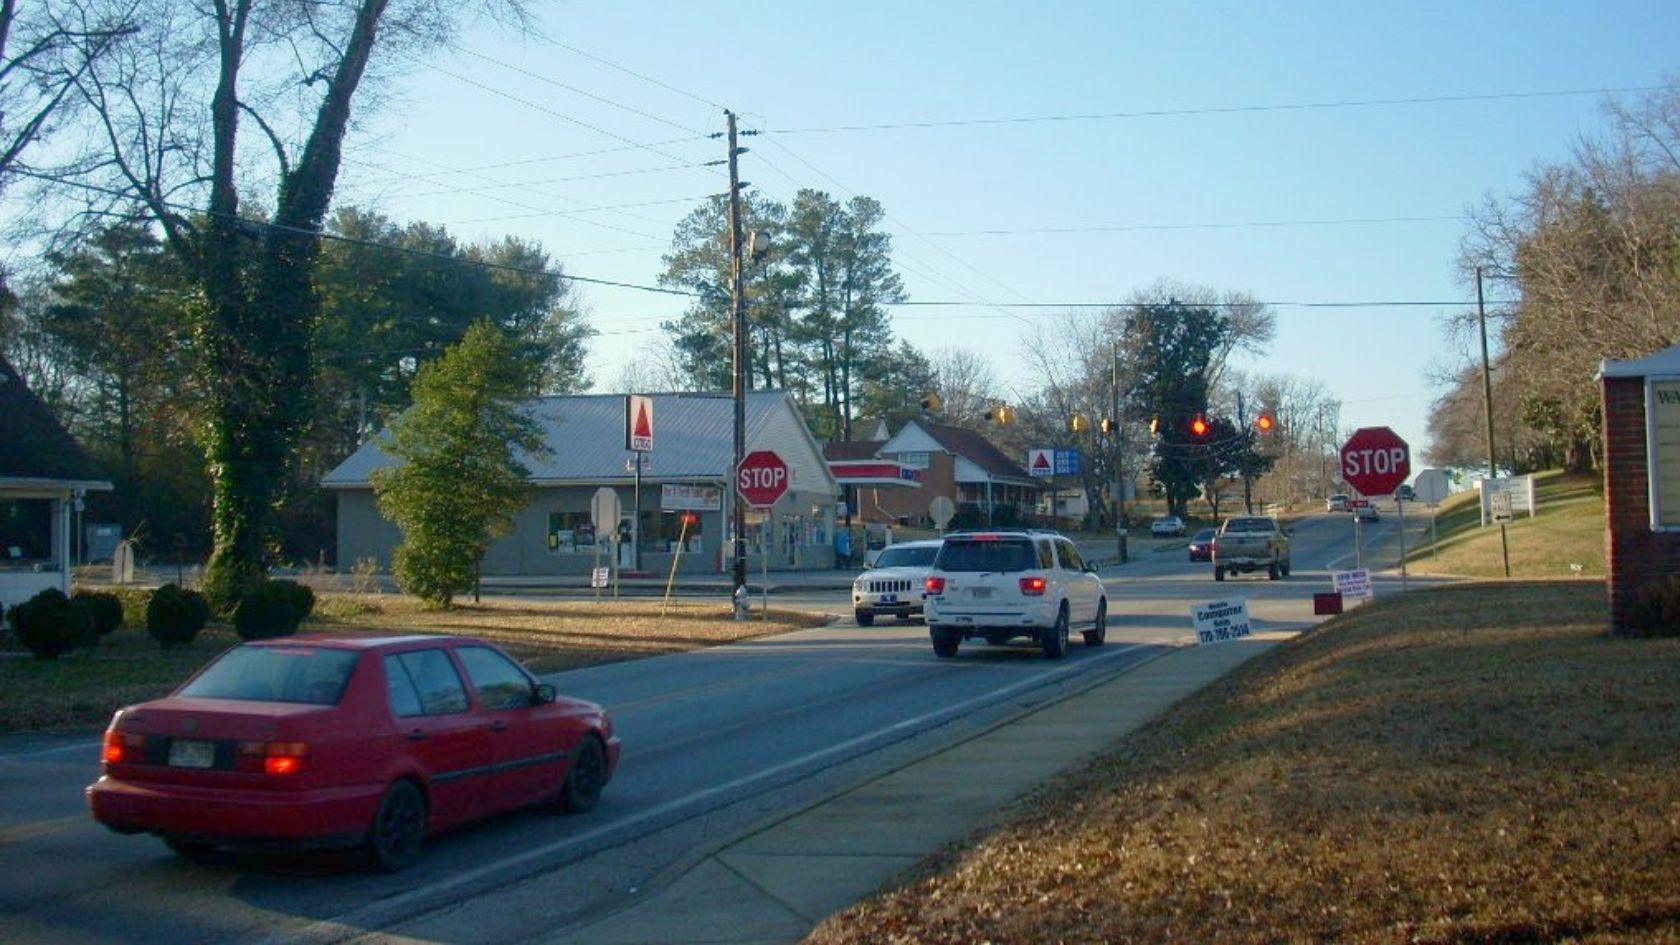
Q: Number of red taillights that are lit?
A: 4